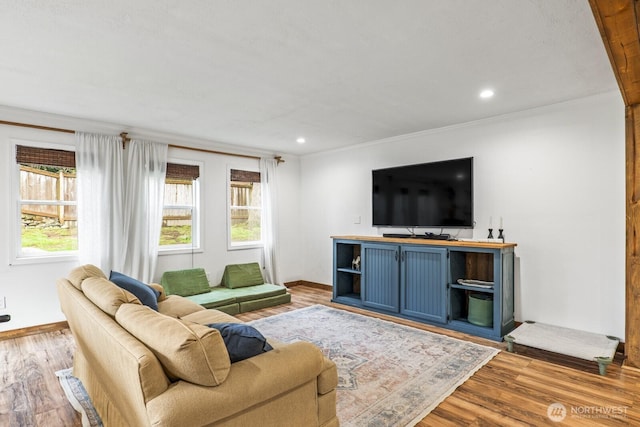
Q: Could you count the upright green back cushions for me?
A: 2